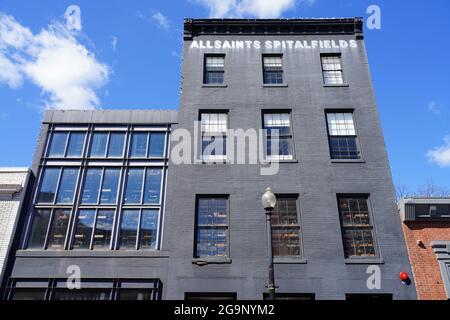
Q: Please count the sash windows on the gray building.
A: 9